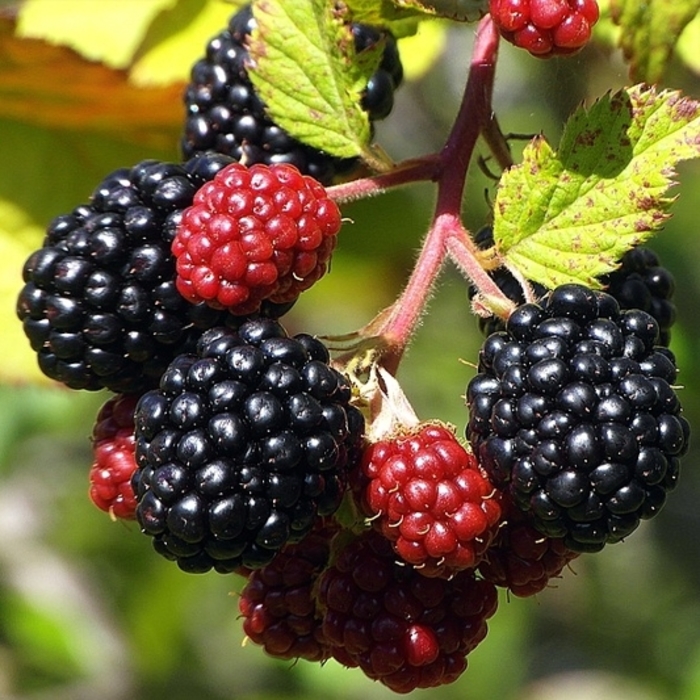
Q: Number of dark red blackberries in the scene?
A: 3